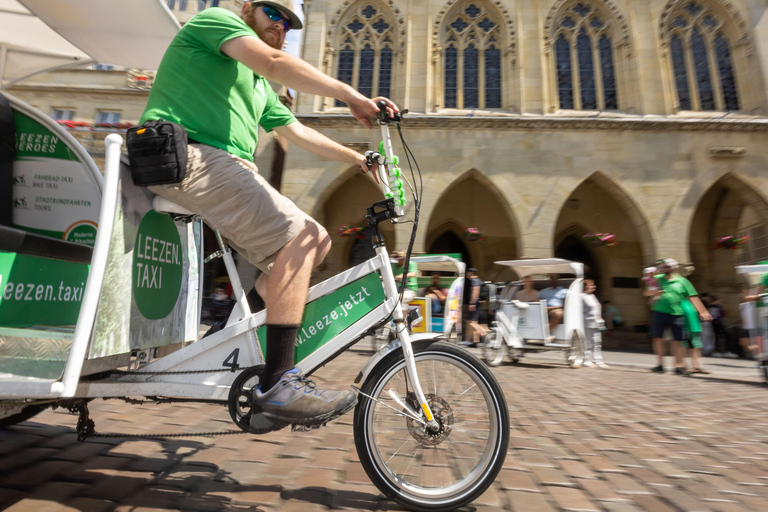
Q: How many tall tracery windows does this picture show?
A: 4